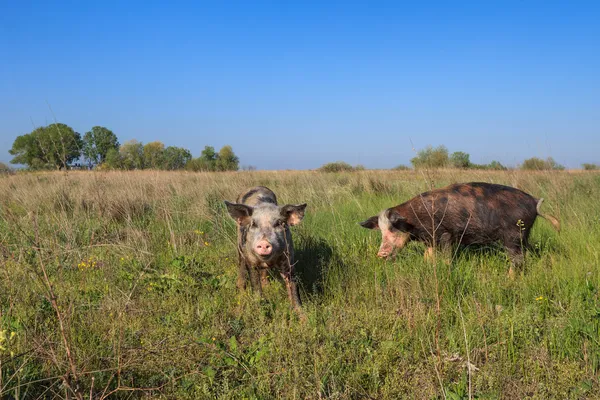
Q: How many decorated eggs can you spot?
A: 0